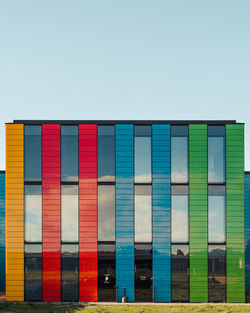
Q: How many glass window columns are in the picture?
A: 6